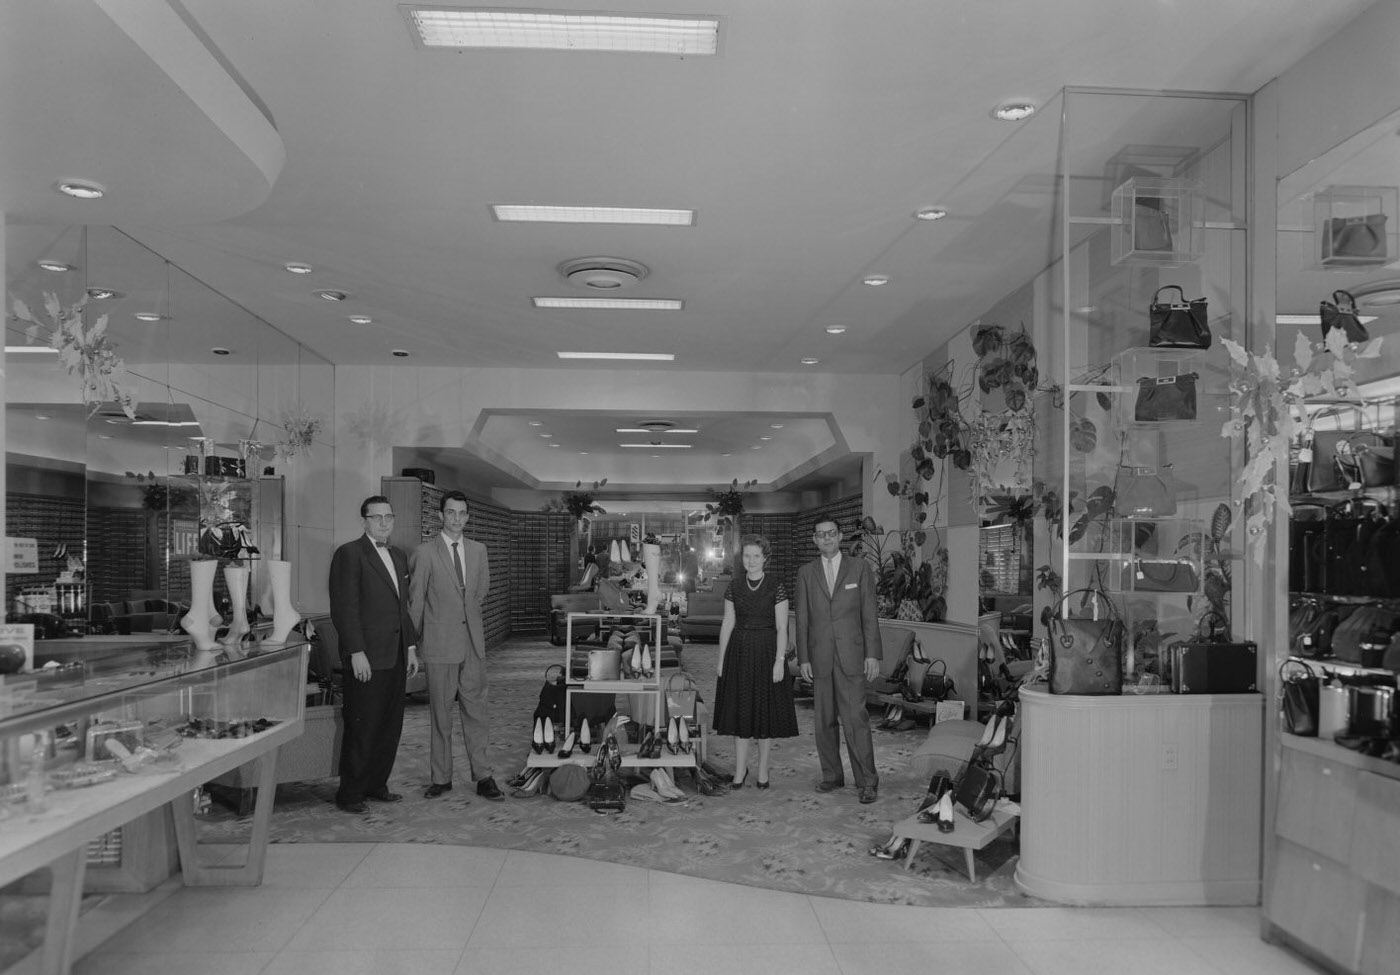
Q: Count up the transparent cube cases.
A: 4